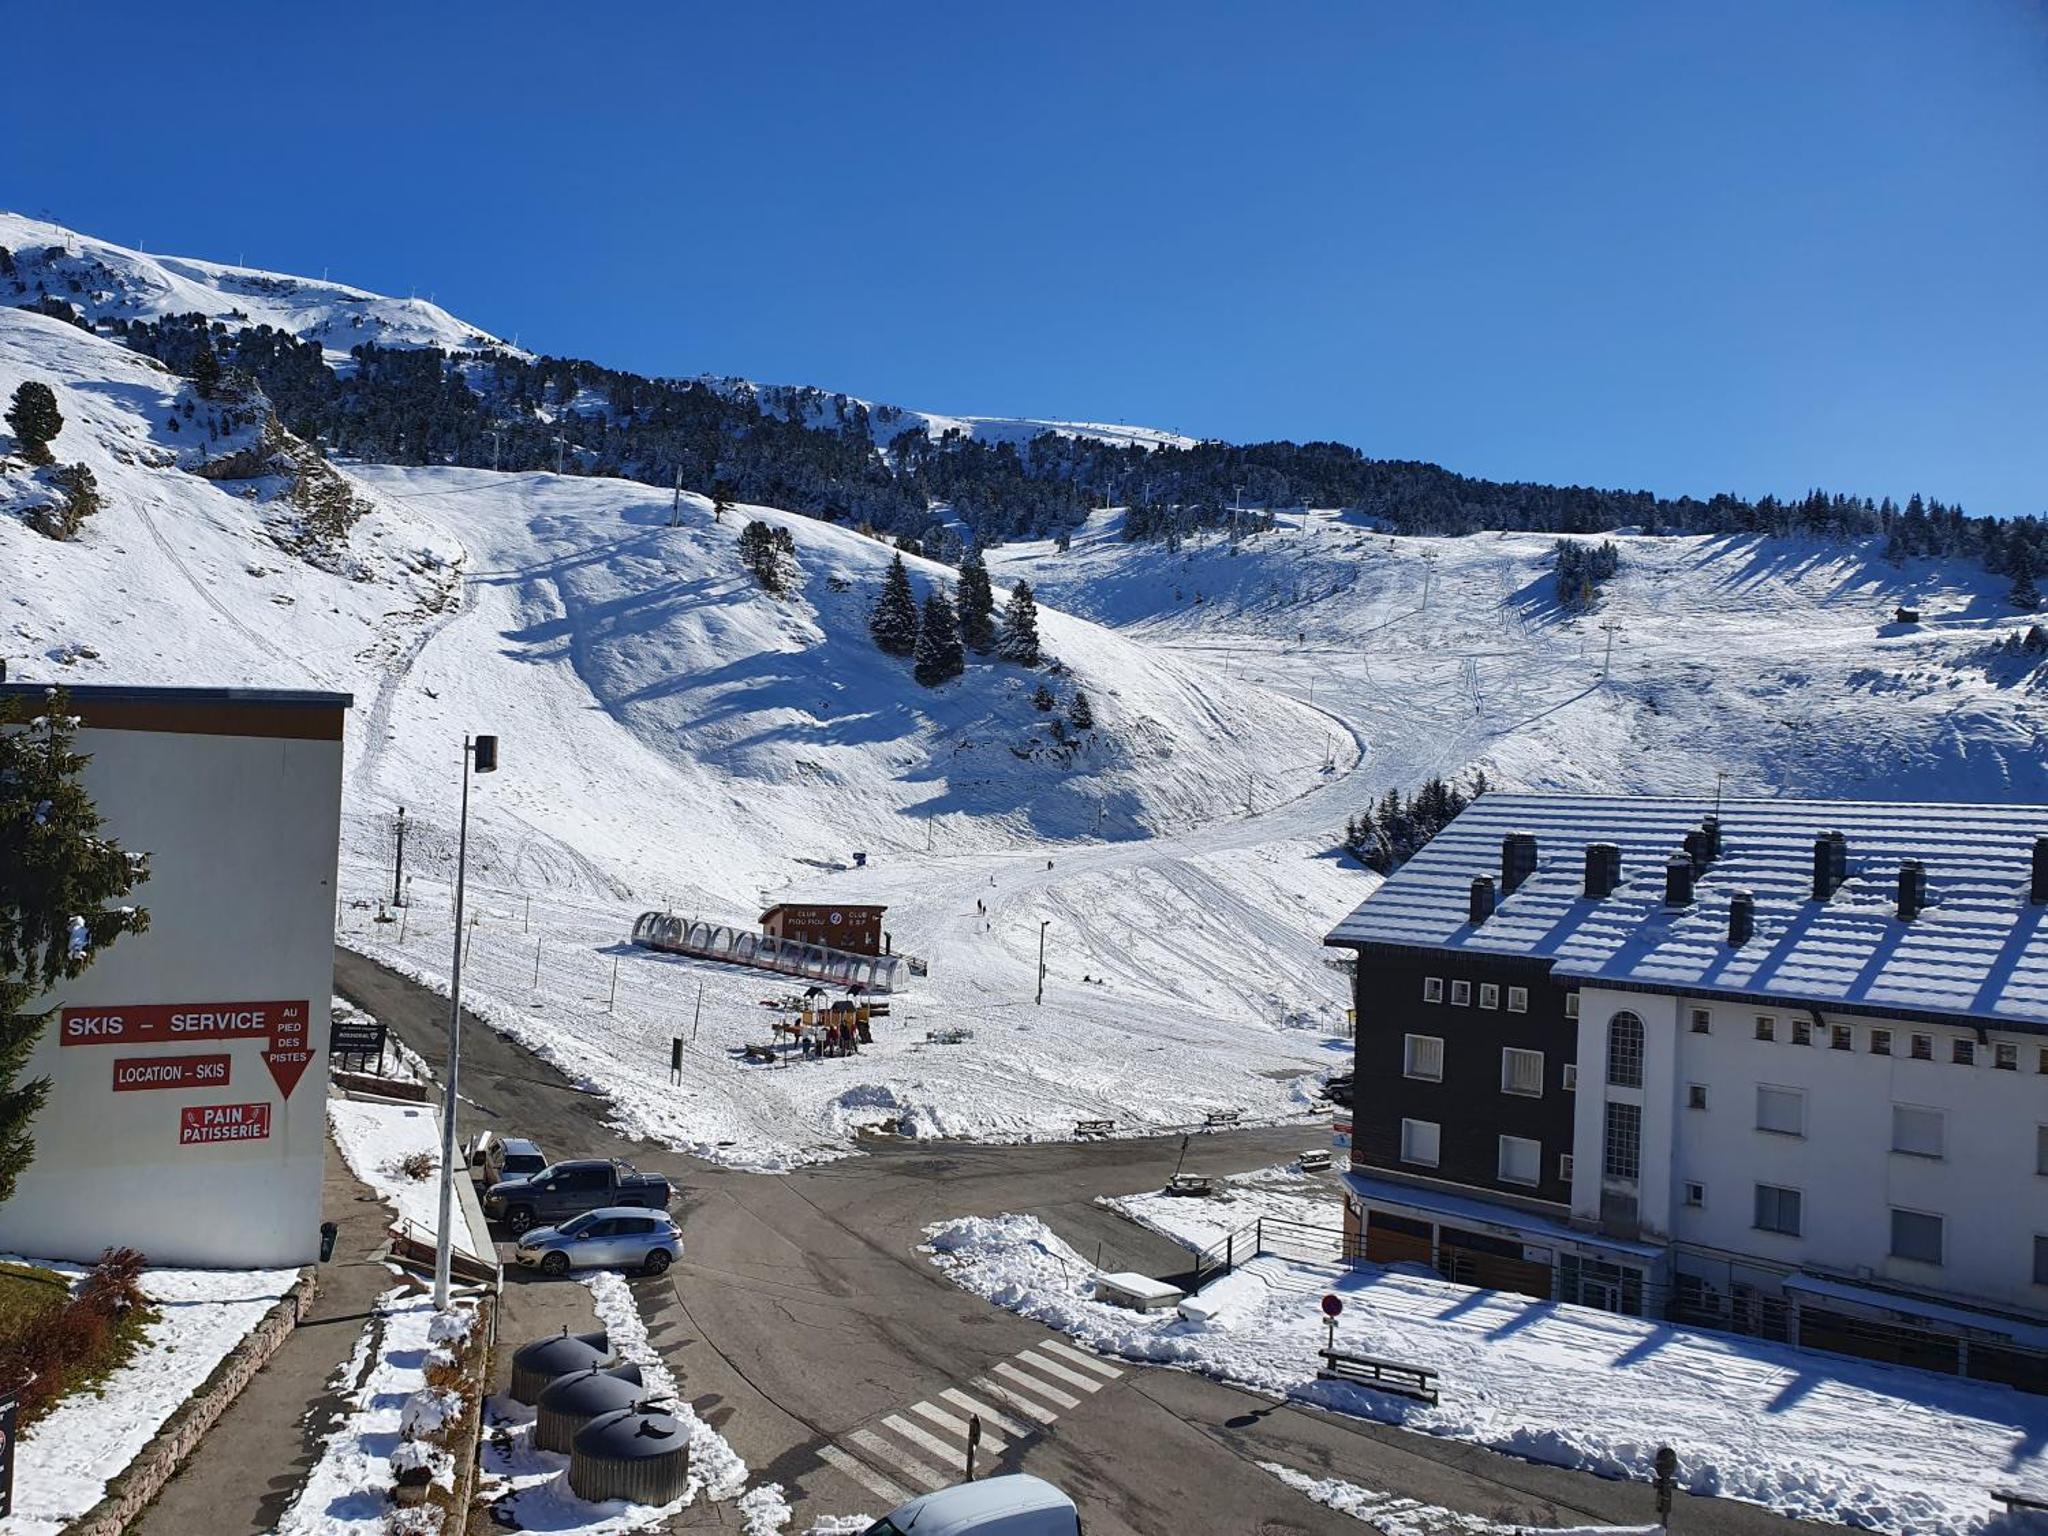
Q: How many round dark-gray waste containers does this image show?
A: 3